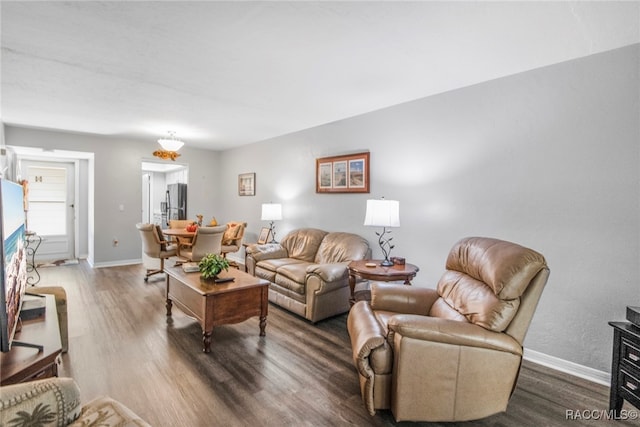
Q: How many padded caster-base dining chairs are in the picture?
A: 4